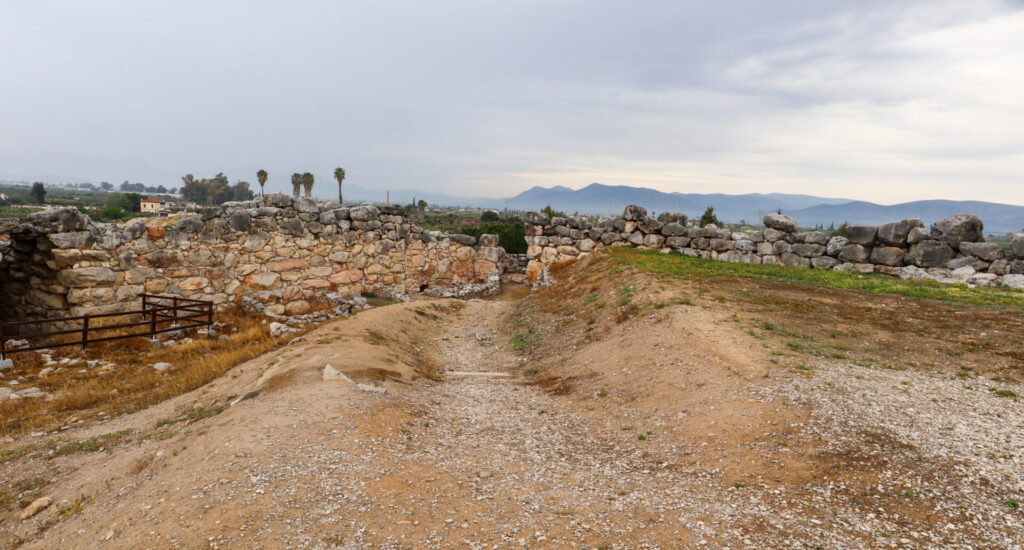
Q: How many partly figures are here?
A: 0